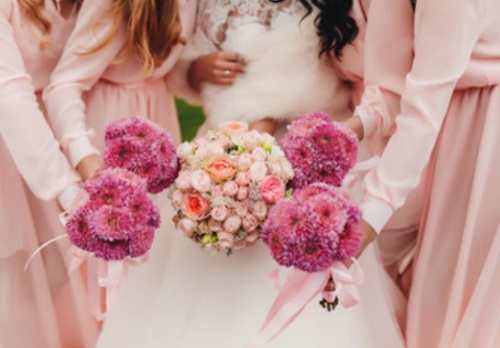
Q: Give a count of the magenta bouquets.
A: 4